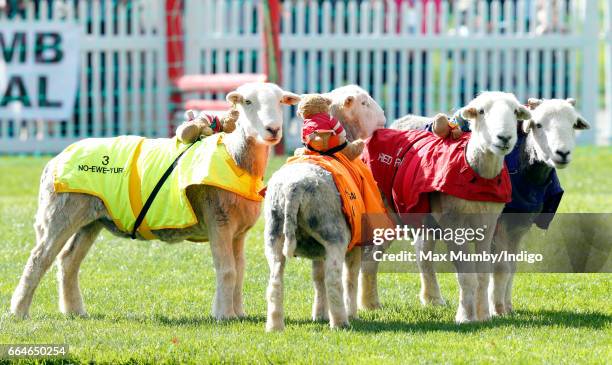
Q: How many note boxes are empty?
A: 0